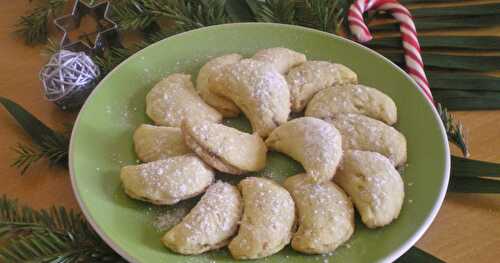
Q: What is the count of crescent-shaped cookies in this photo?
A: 15